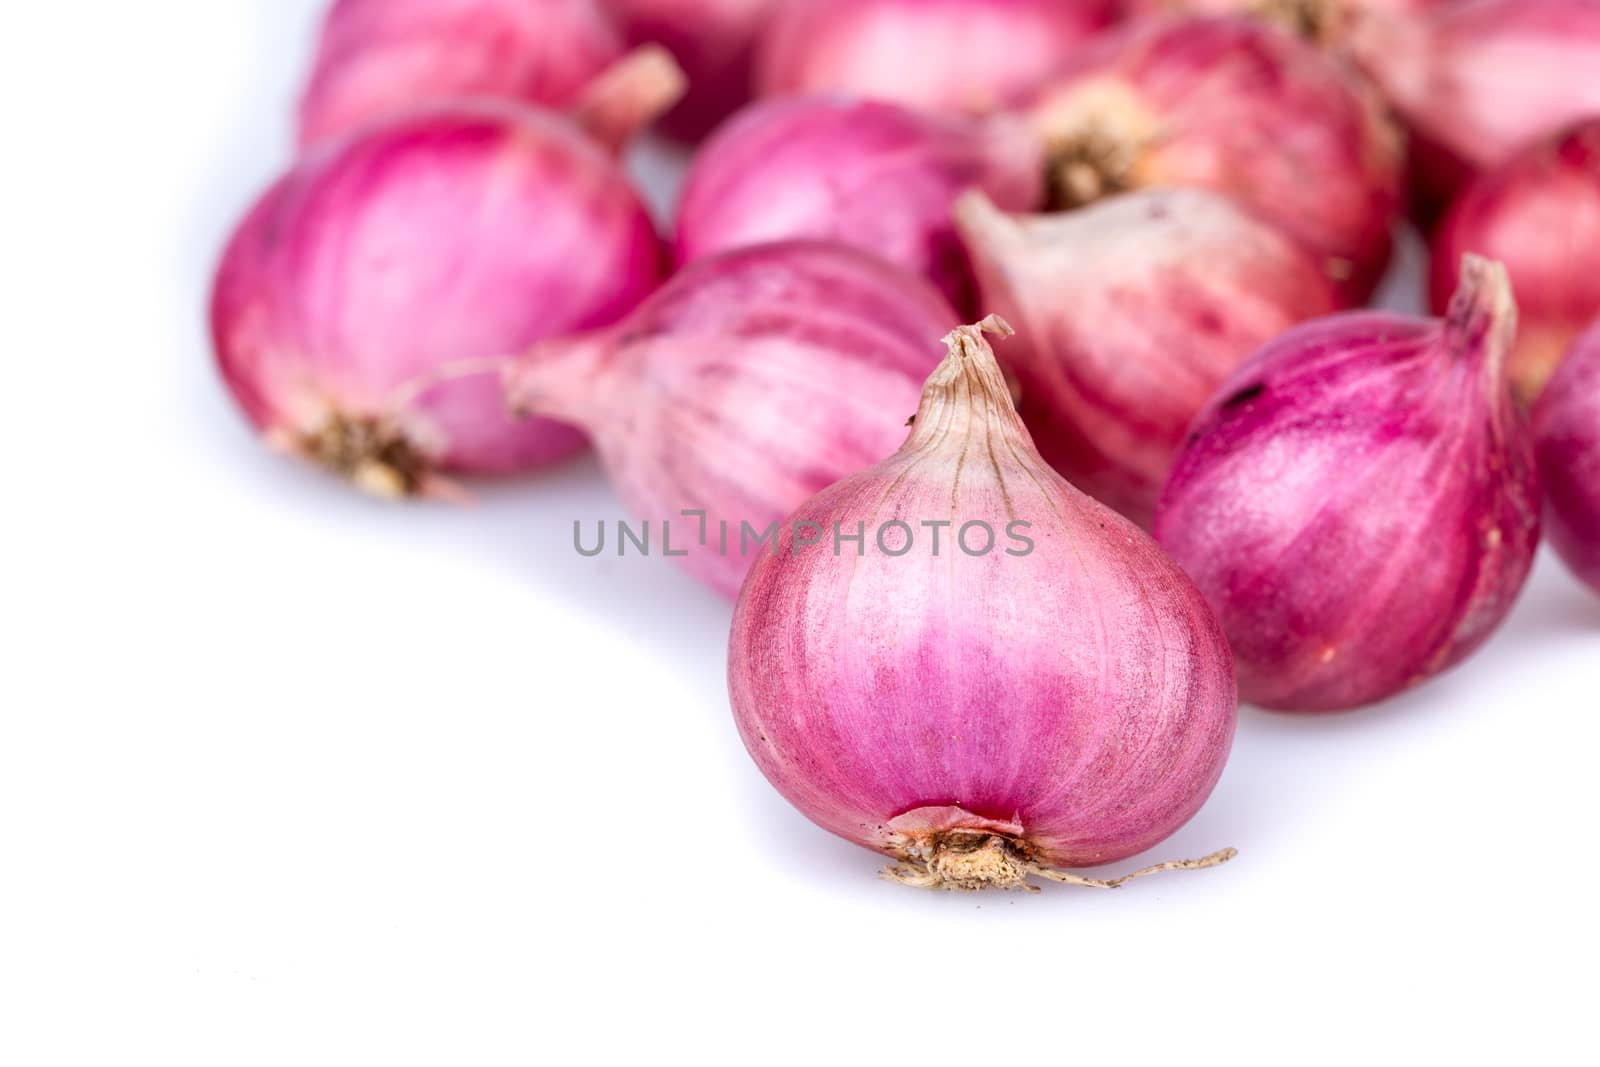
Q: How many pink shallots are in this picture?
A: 14